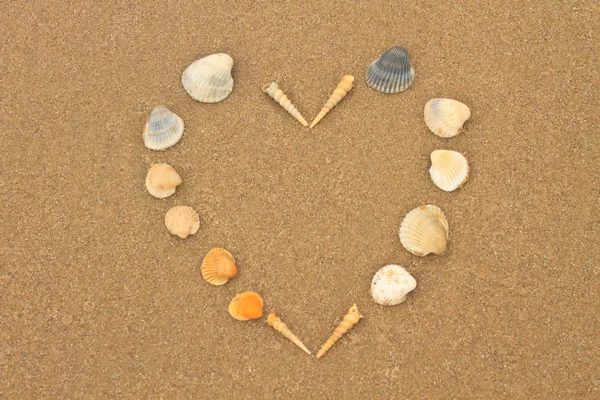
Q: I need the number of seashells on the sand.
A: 15